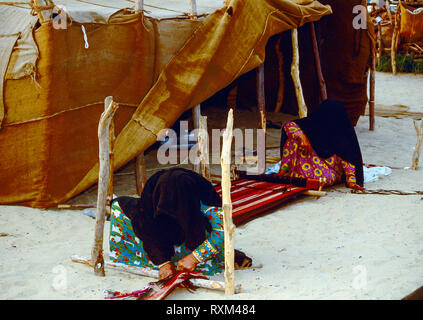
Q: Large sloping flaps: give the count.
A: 1